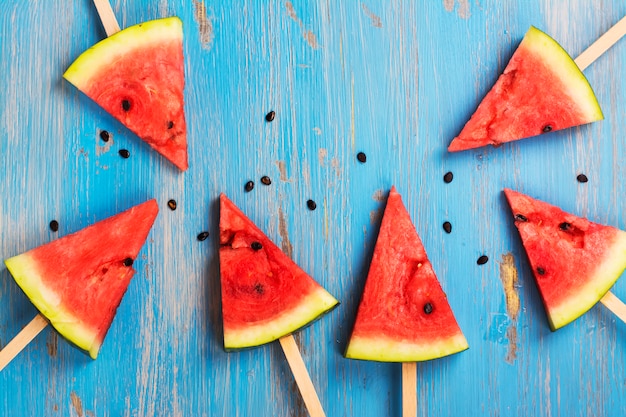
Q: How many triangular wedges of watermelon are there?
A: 6